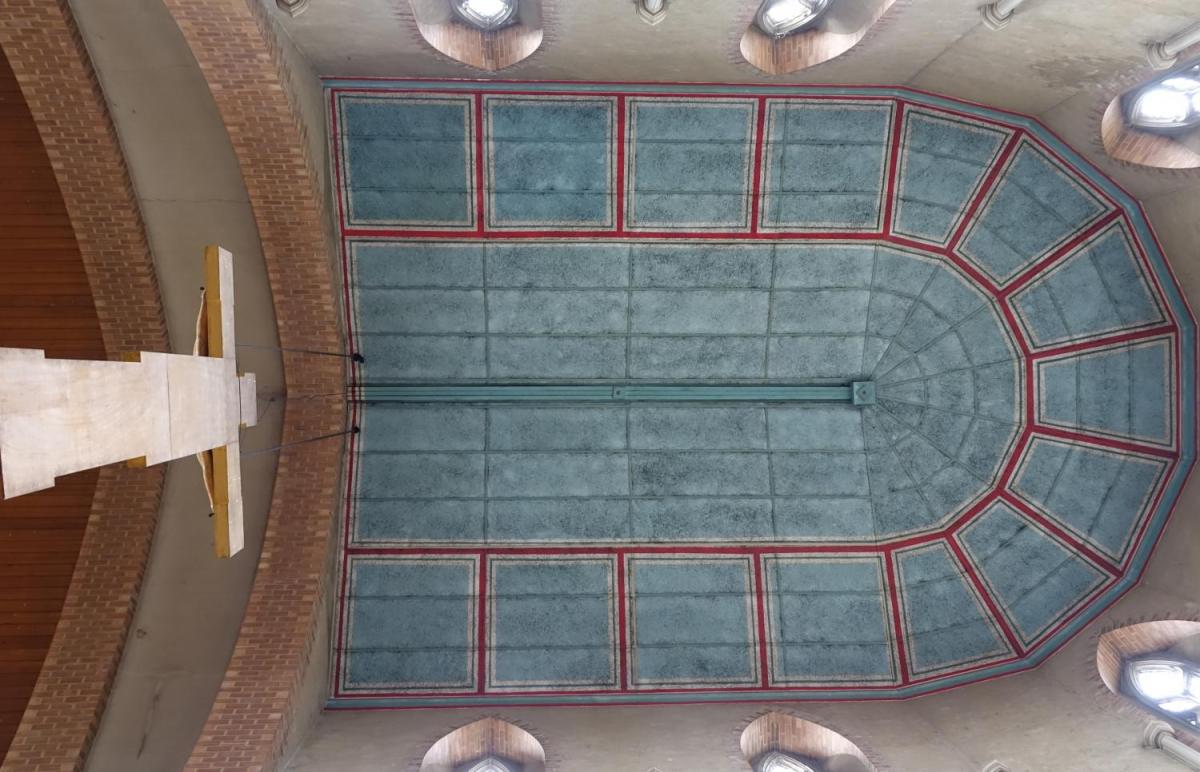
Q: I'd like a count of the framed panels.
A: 15